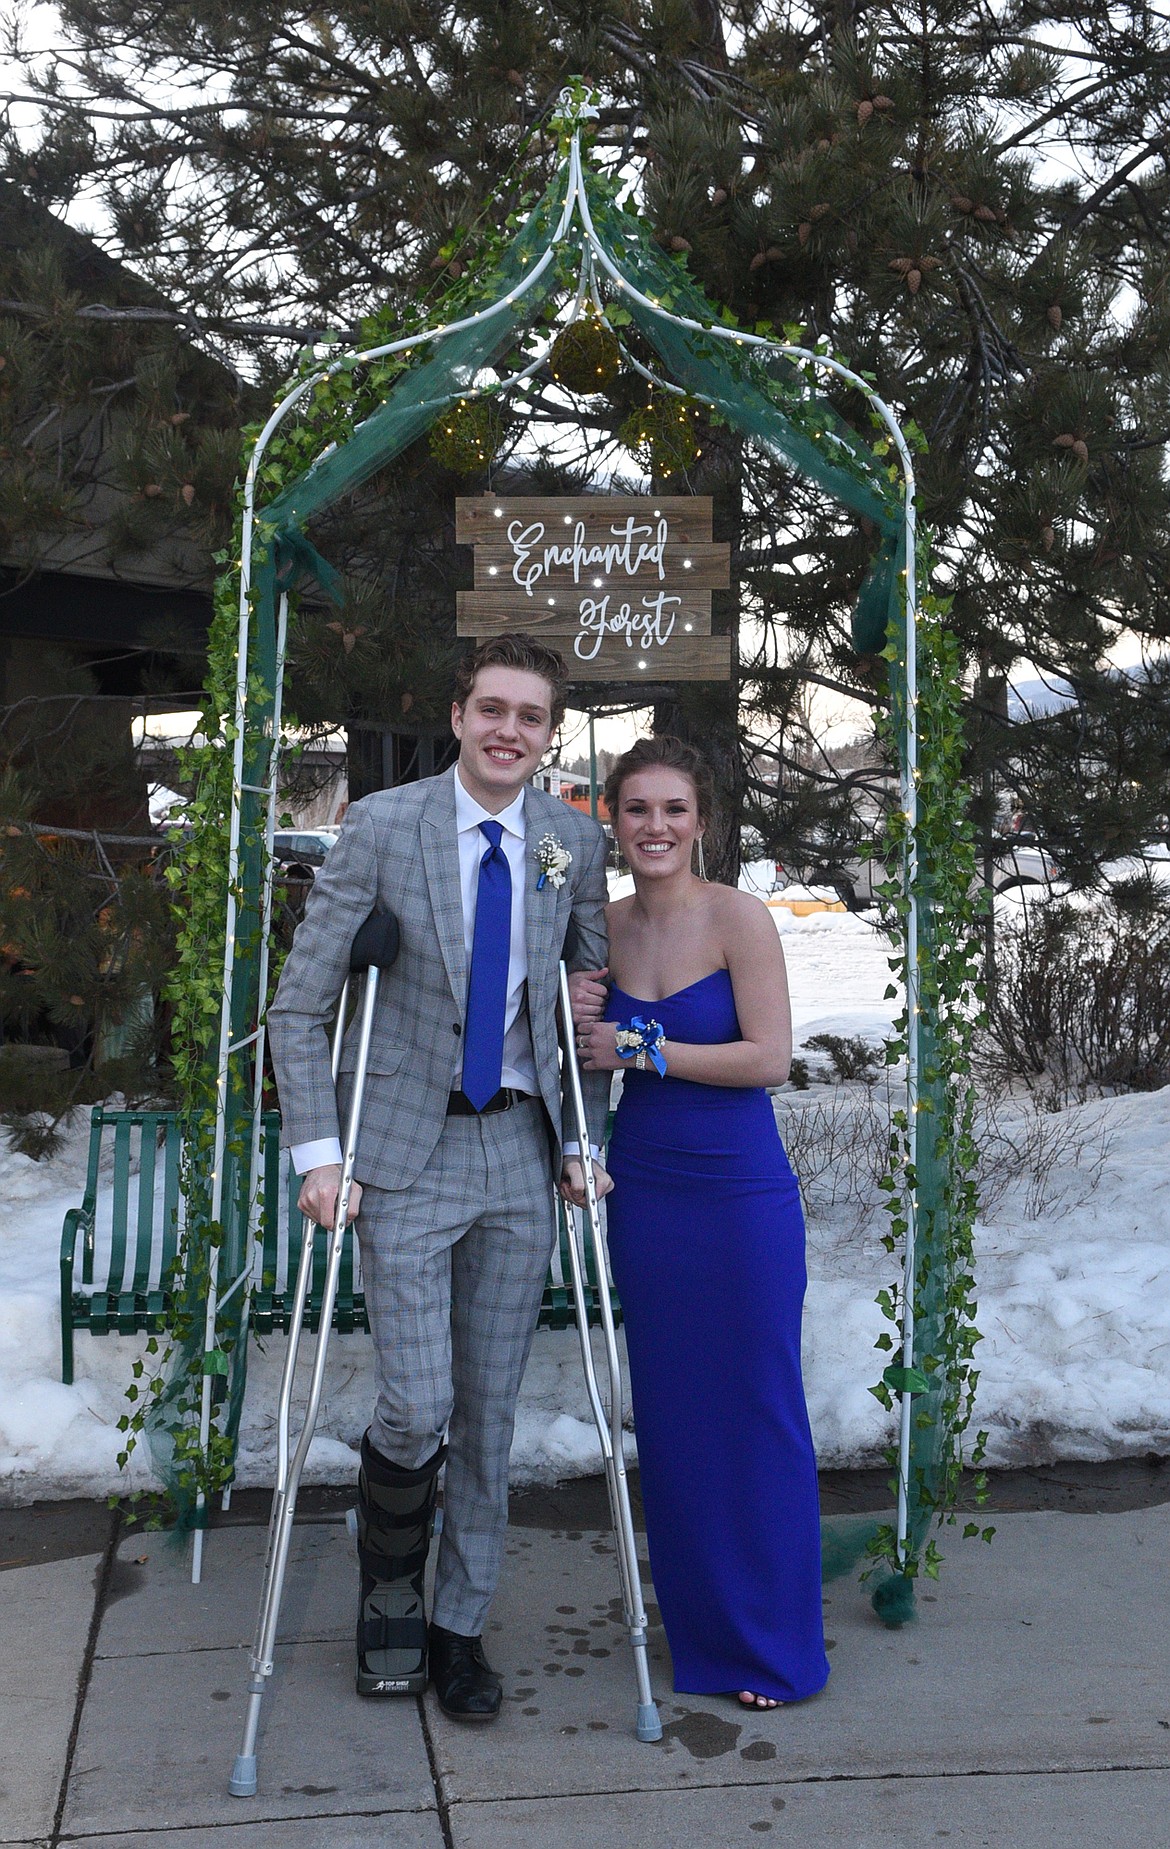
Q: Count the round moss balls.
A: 3